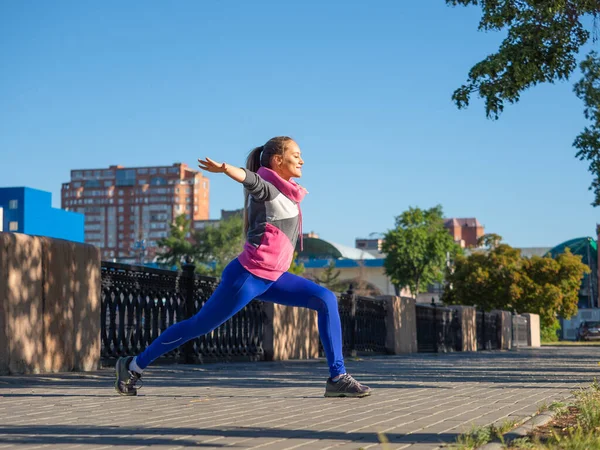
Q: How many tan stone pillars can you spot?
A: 6